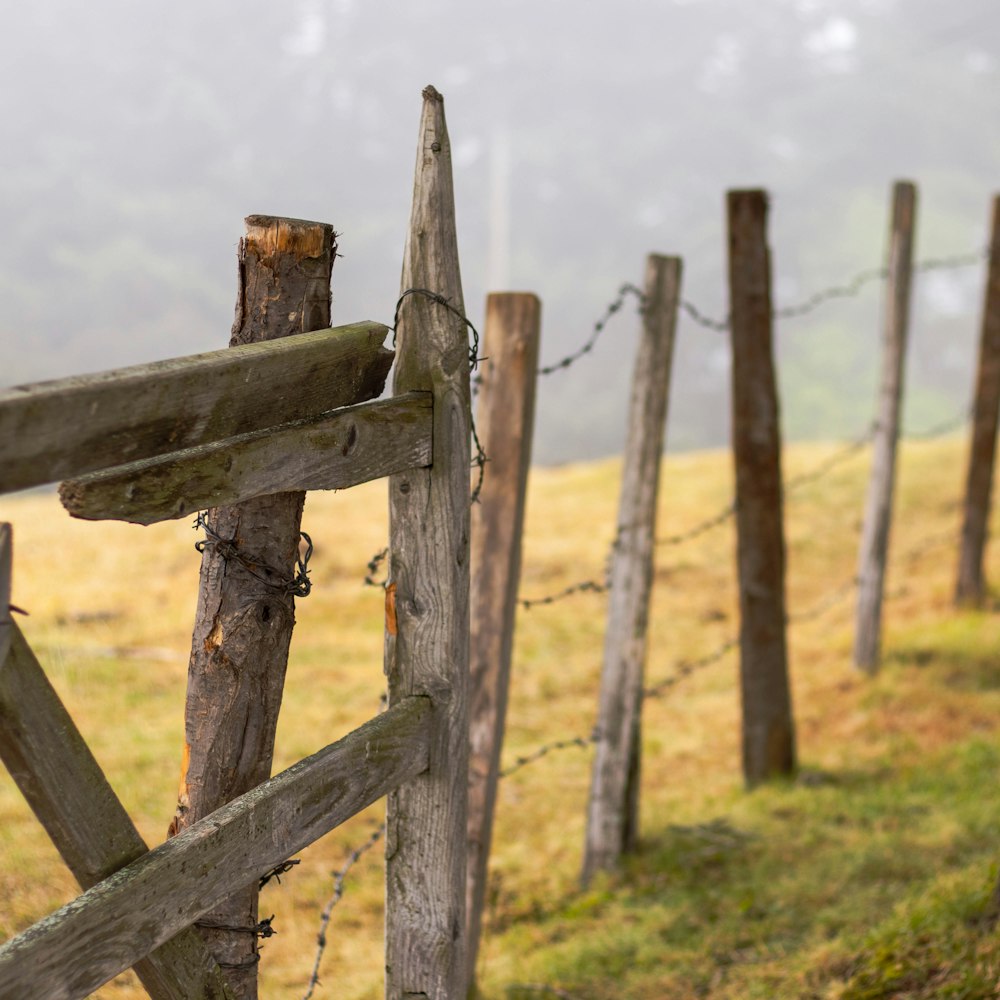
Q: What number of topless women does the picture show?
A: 0